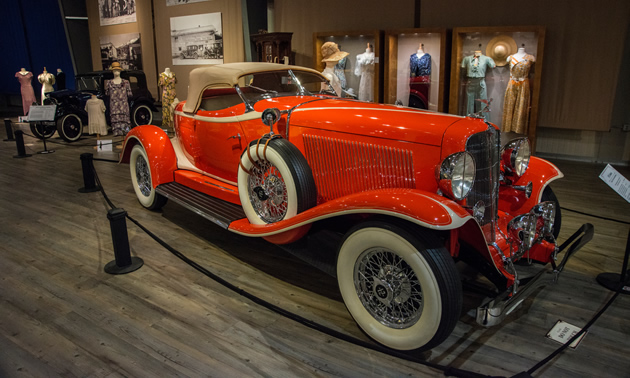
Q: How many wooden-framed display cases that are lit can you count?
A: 3